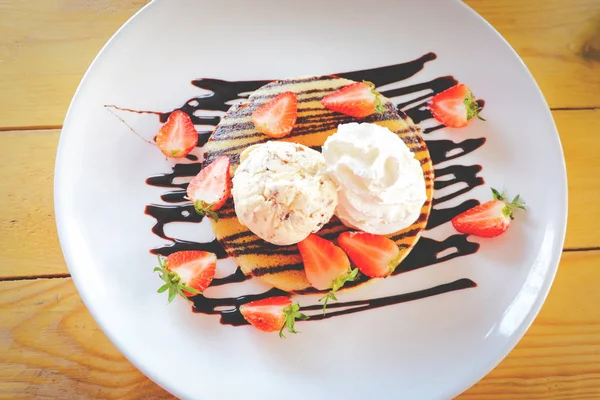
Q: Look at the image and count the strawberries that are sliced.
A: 10